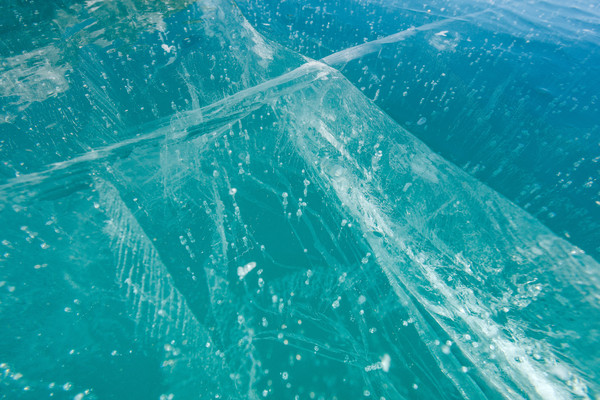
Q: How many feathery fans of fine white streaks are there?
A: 1